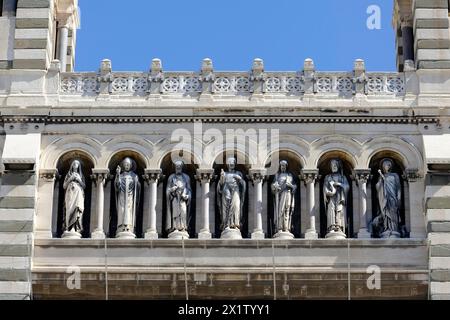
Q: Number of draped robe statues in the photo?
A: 7